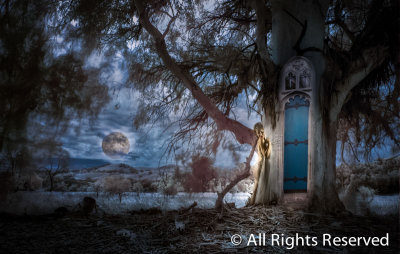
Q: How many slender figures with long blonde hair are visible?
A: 1